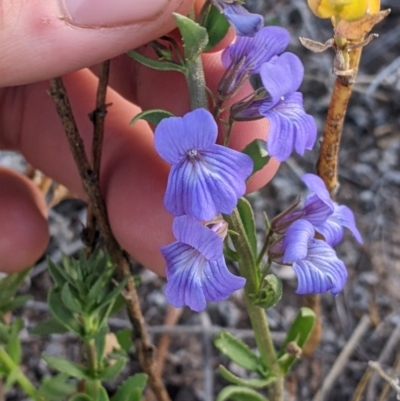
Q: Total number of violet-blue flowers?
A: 7